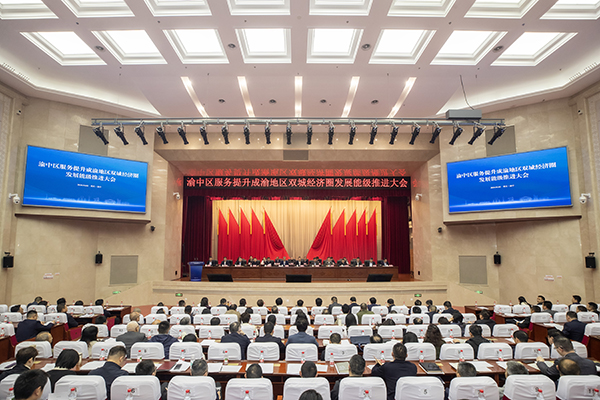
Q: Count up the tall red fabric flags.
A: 10